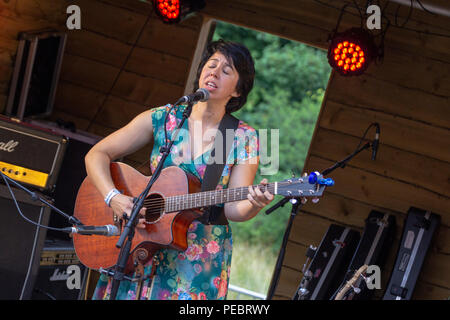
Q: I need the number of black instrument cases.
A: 3